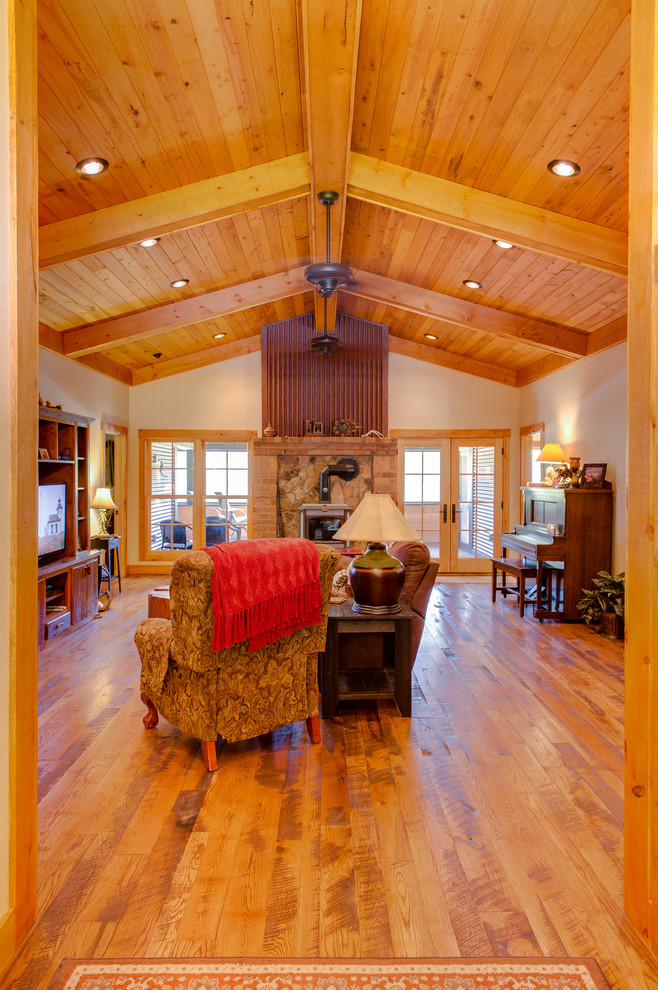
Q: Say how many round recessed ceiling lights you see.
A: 8